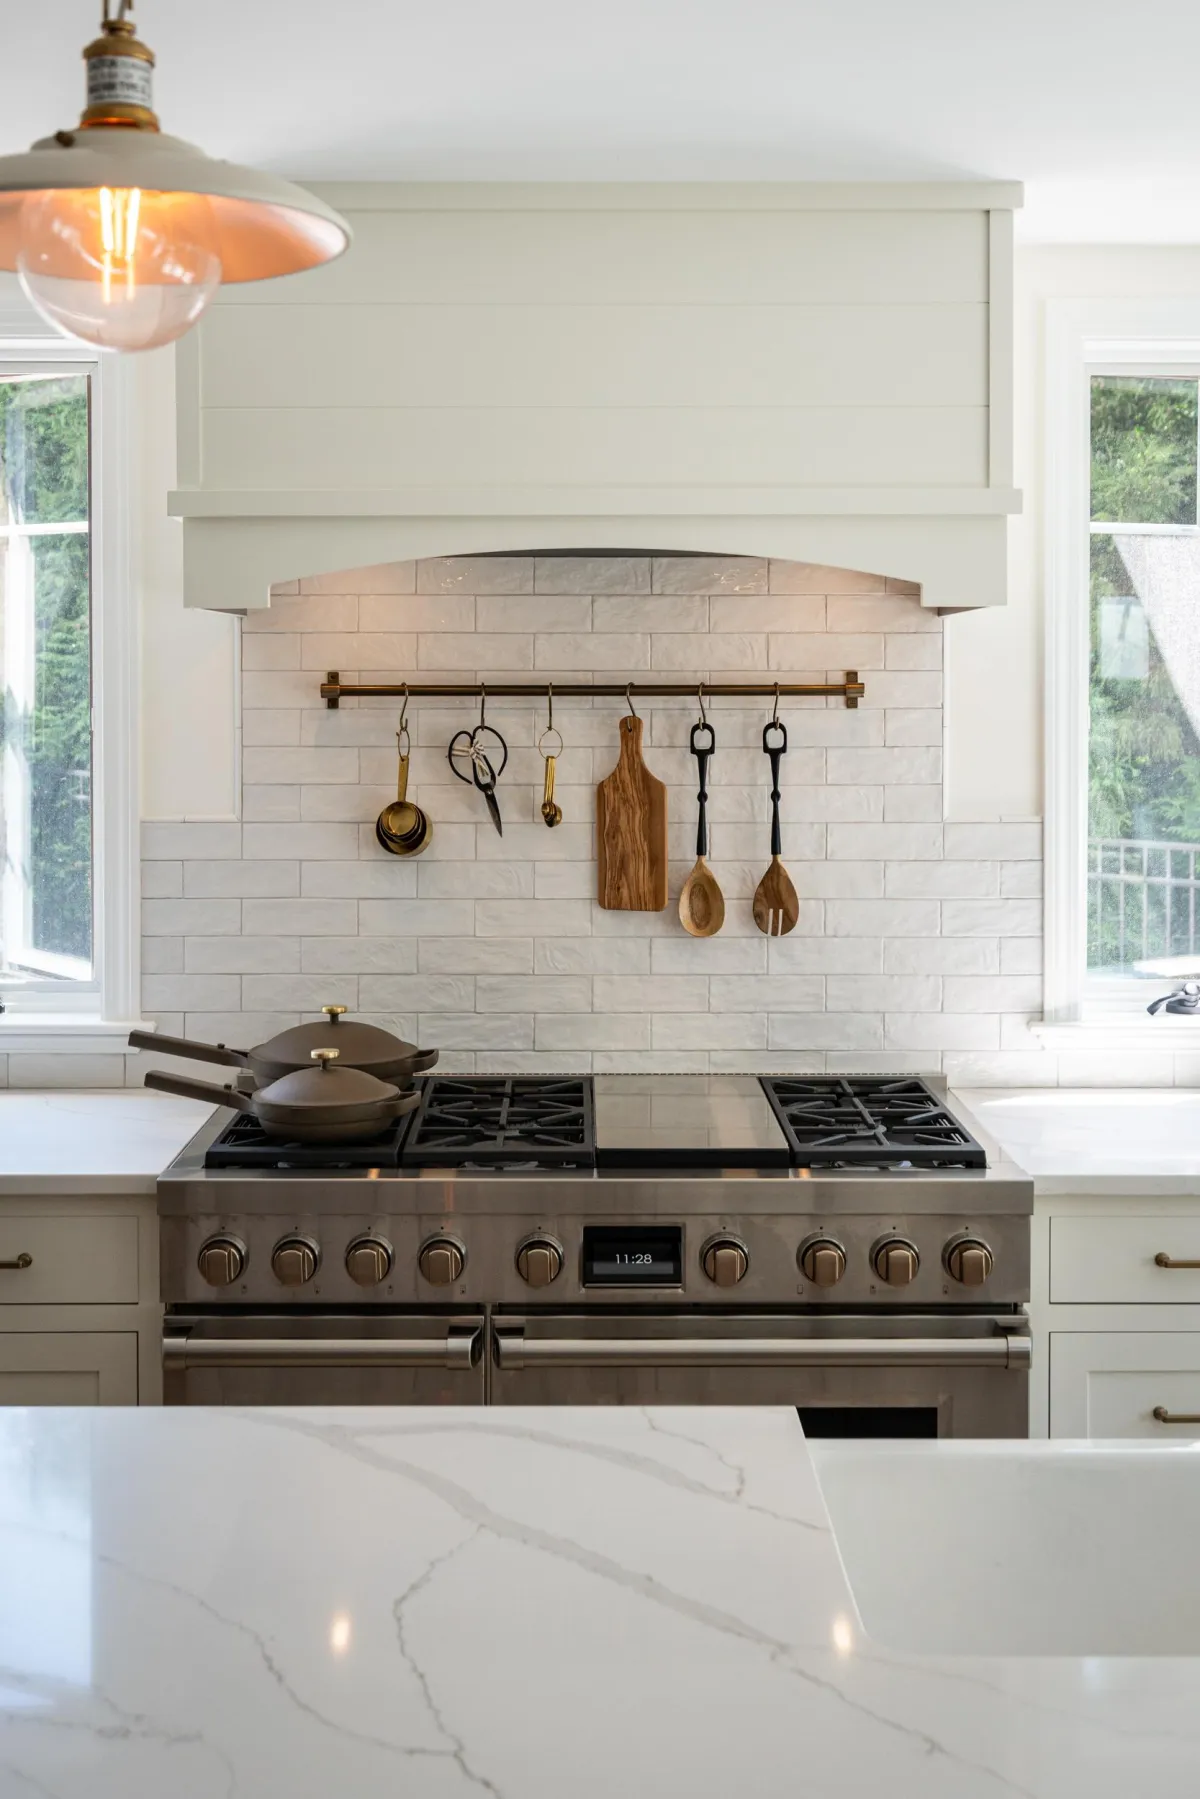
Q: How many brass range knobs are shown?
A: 9